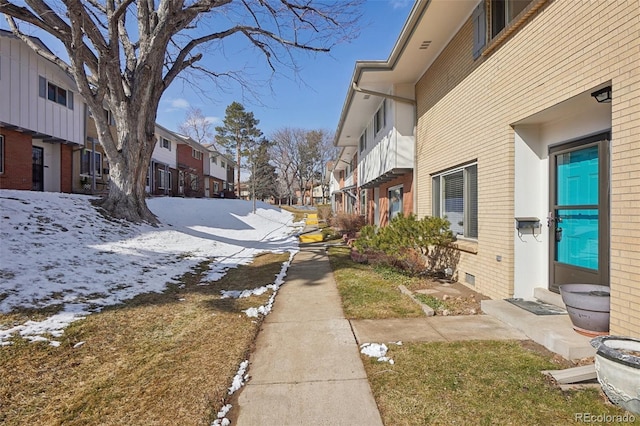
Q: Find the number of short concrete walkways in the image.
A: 1